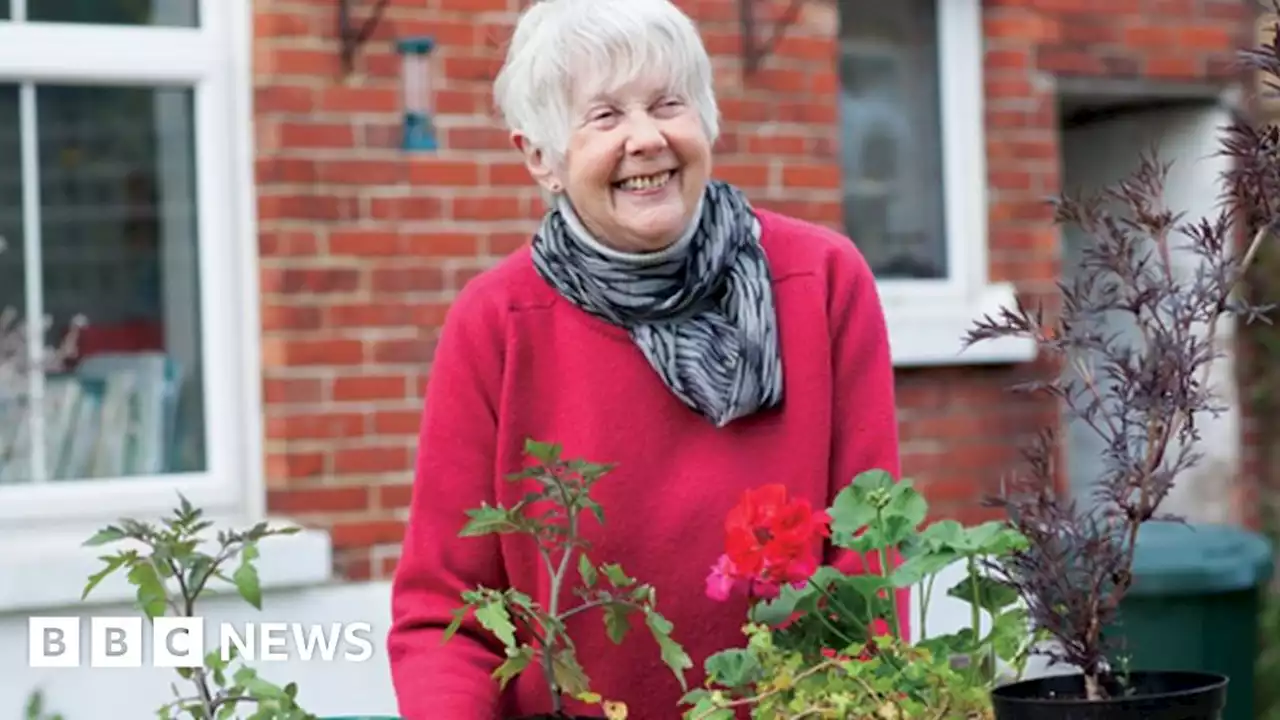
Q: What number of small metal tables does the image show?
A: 0